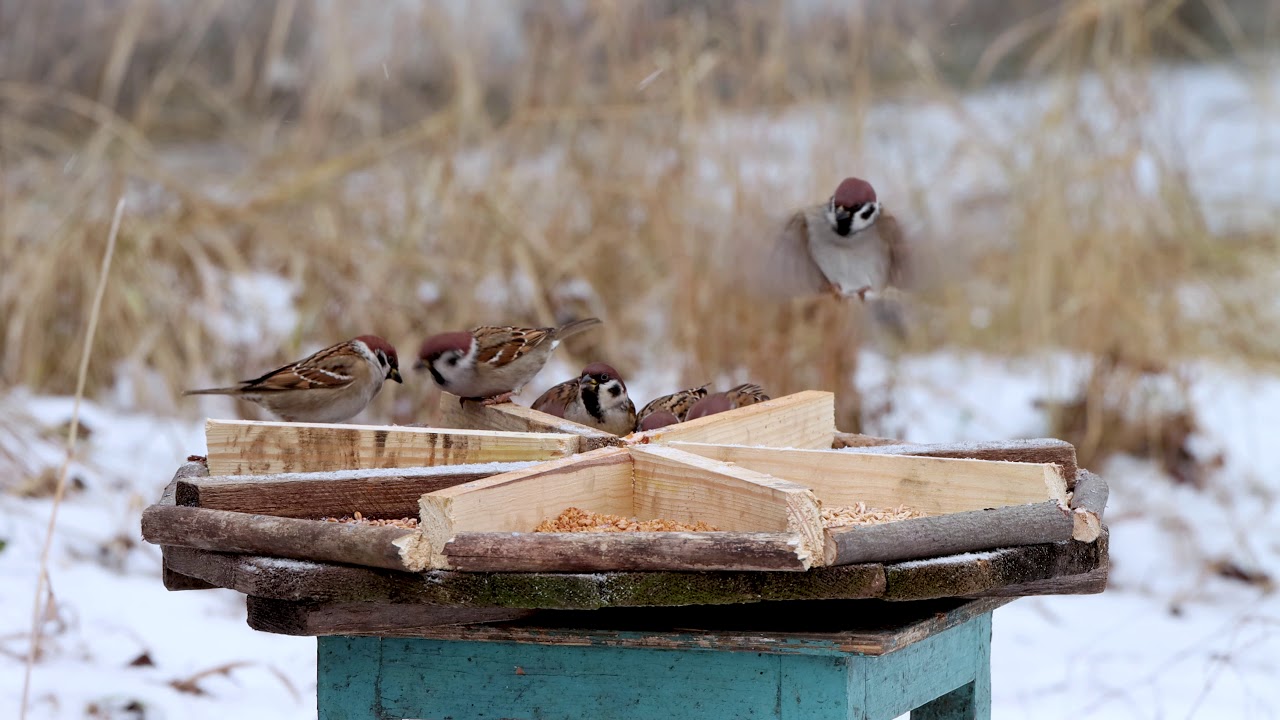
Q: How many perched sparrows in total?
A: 5